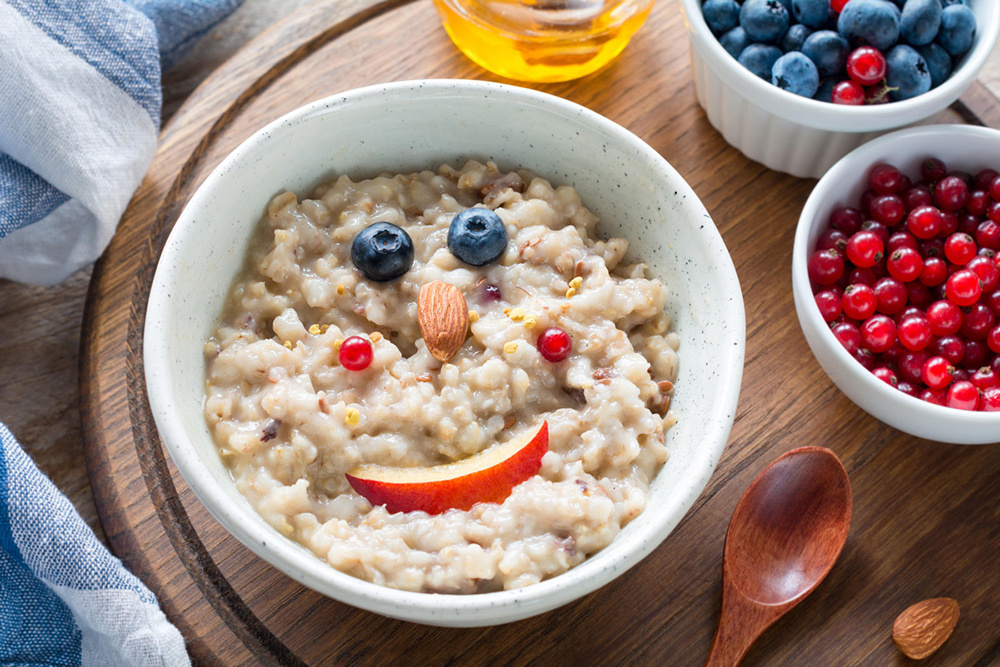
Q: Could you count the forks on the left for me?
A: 0